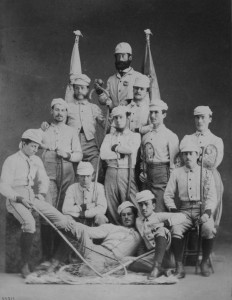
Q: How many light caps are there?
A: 12